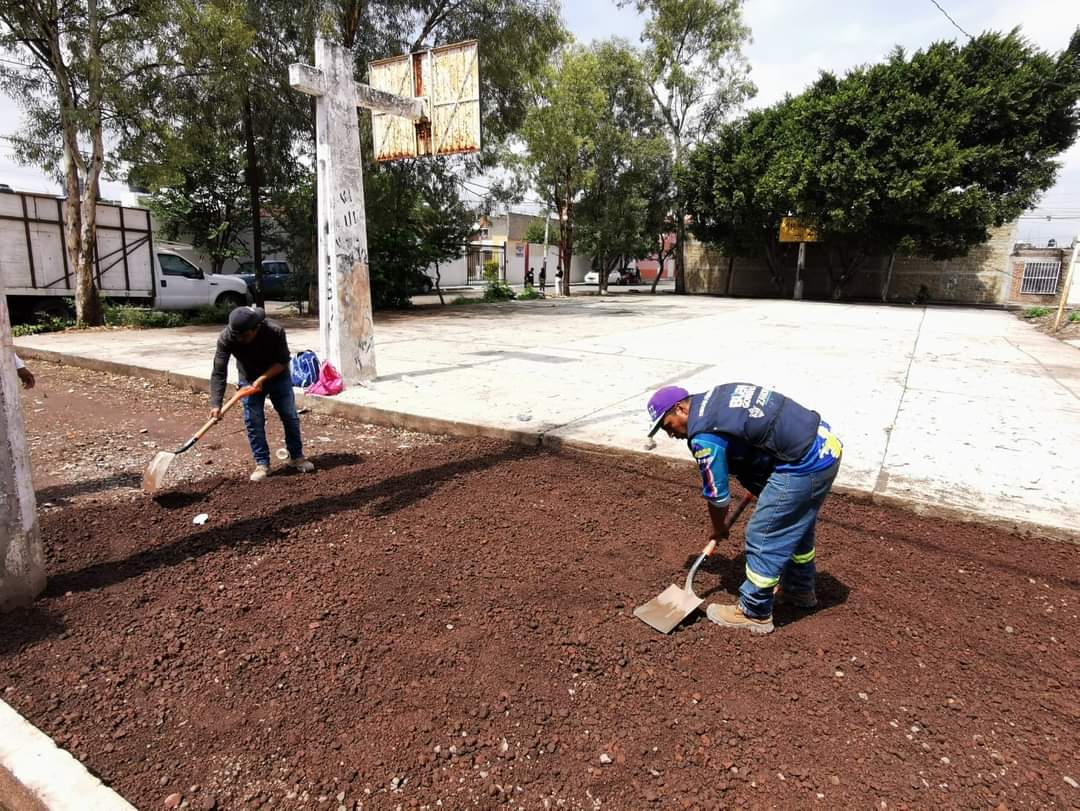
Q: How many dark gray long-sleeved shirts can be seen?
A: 1